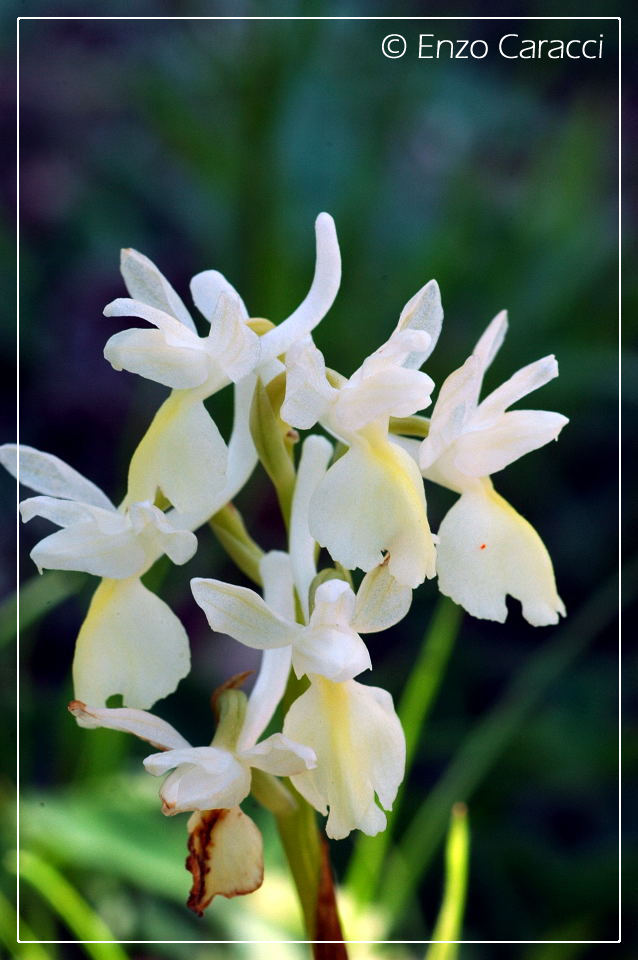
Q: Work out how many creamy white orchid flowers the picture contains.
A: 6